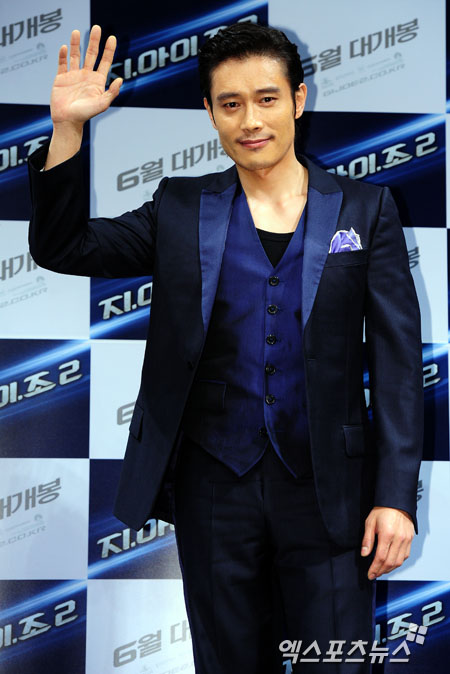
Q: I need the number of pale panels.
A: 9